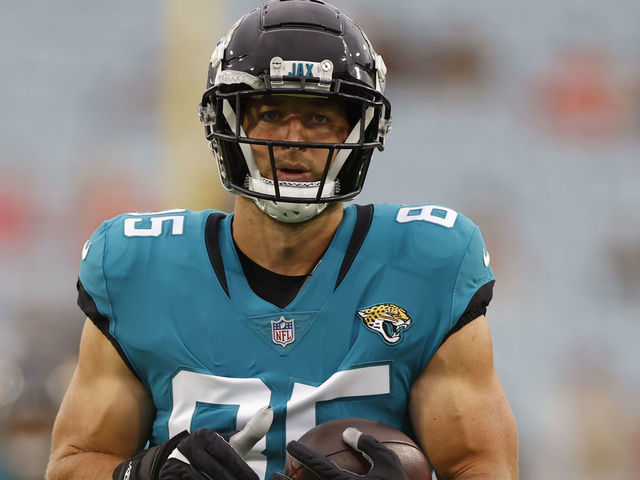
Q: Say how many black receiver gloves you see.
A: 2